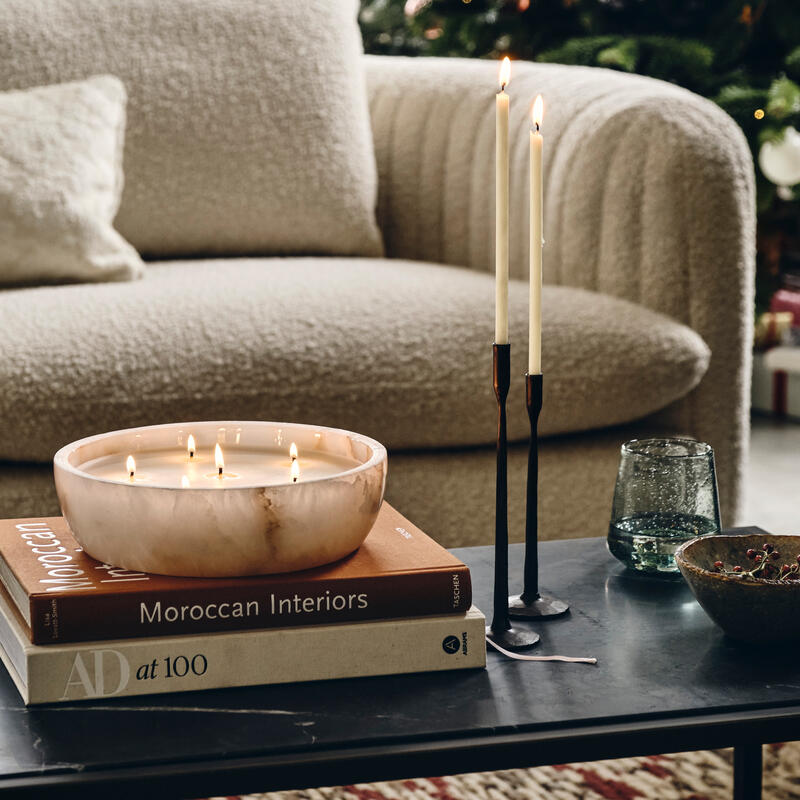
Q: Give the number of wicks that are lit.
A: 8